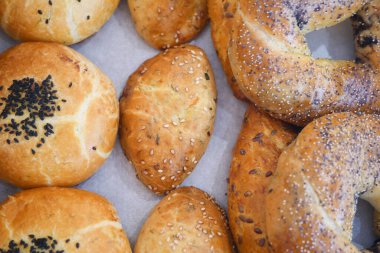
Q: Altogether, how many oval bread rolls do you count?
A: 3